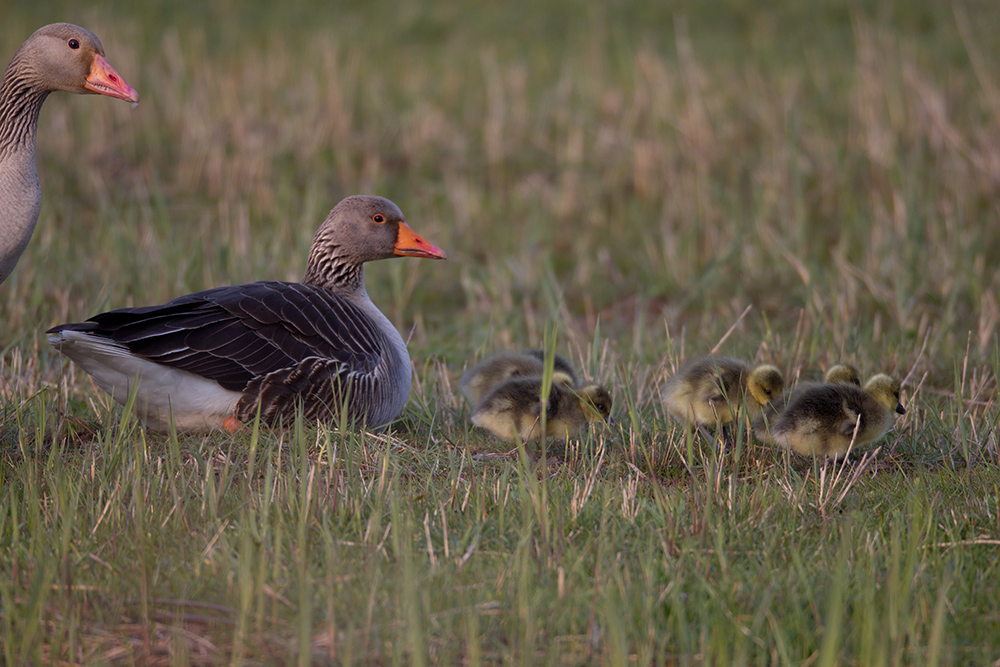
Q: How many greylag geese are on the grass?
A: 8